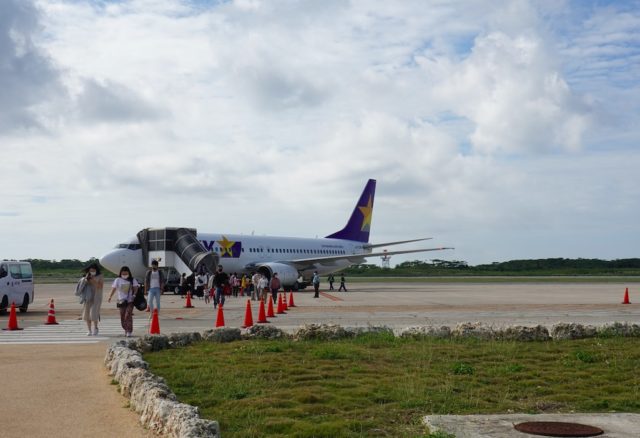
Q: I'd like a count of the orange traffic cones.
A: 12